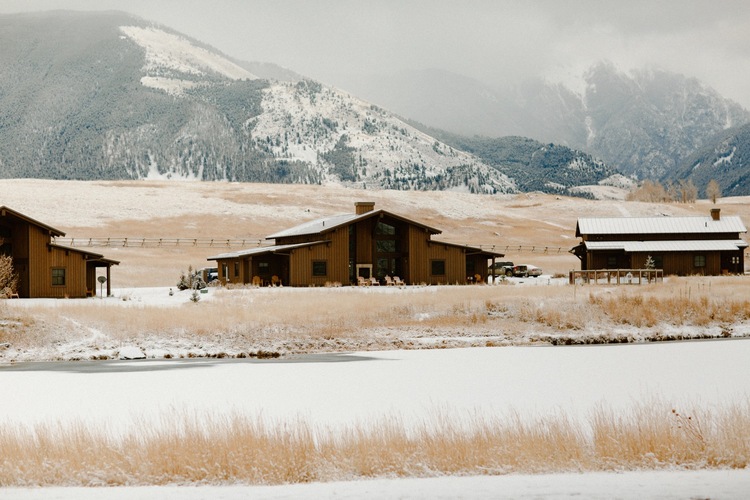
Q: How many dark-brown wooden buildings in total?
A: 3